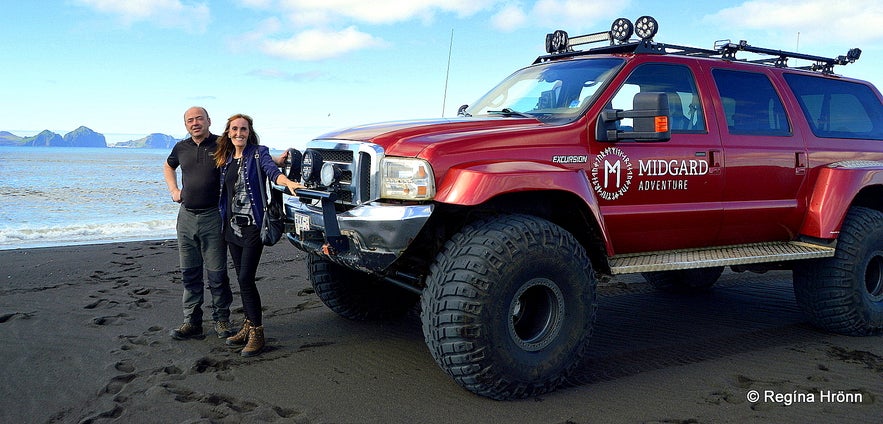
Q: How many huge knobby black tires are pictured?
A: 4